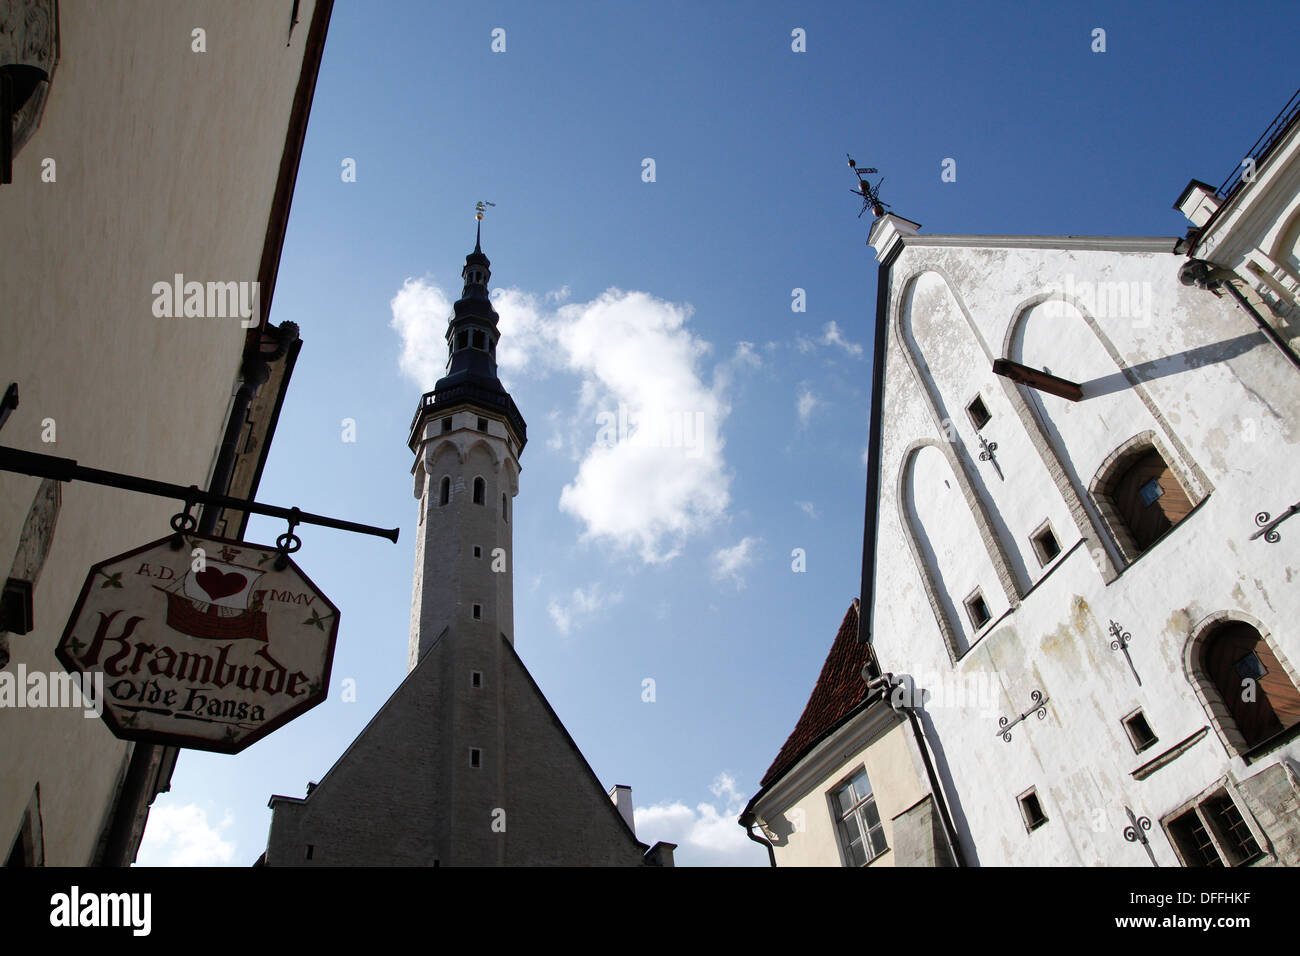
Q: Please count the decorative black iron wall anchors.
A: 5